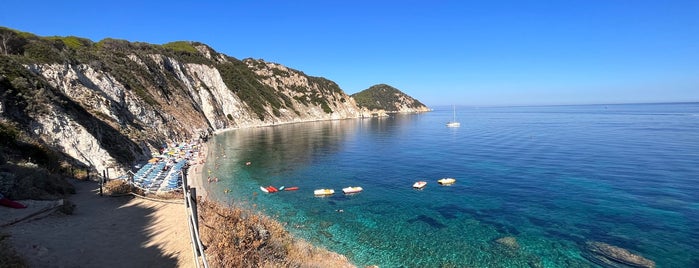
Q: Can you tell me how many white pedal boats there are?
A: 4